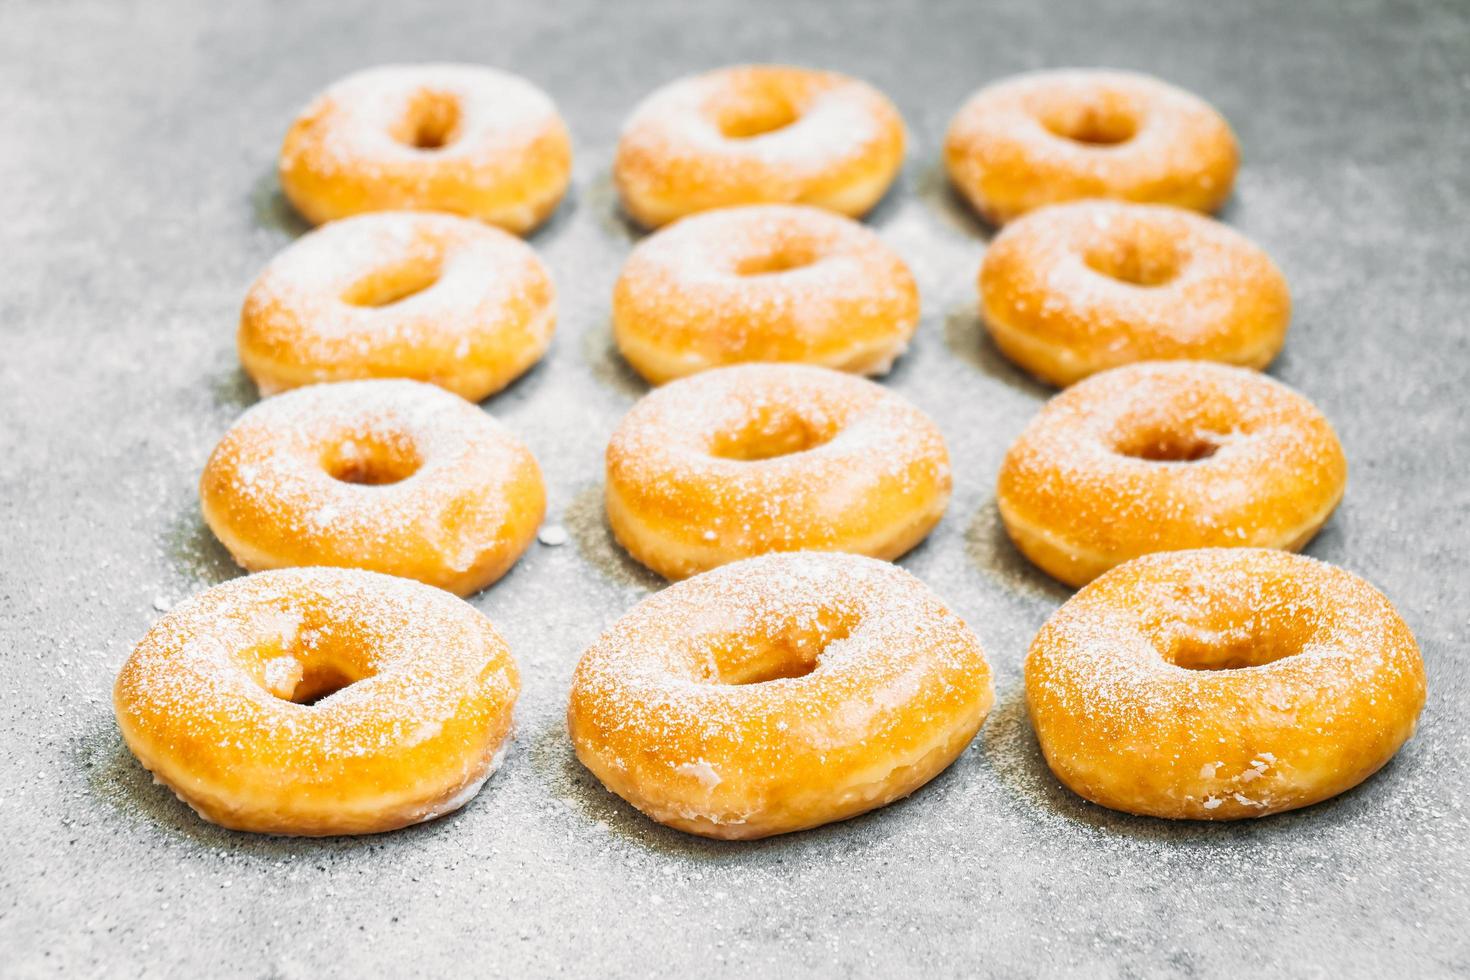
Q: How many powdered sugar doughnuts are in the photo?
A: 12